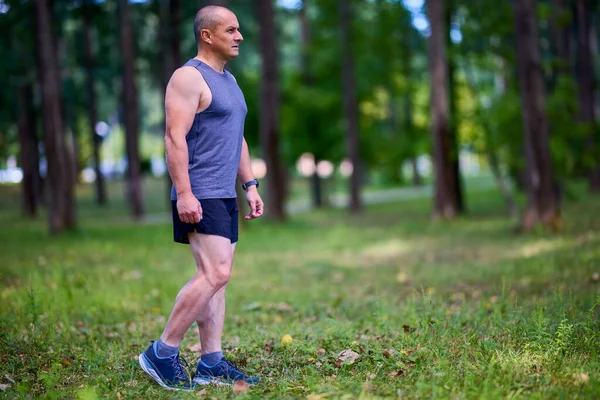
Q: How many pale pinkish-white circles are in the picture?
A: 4